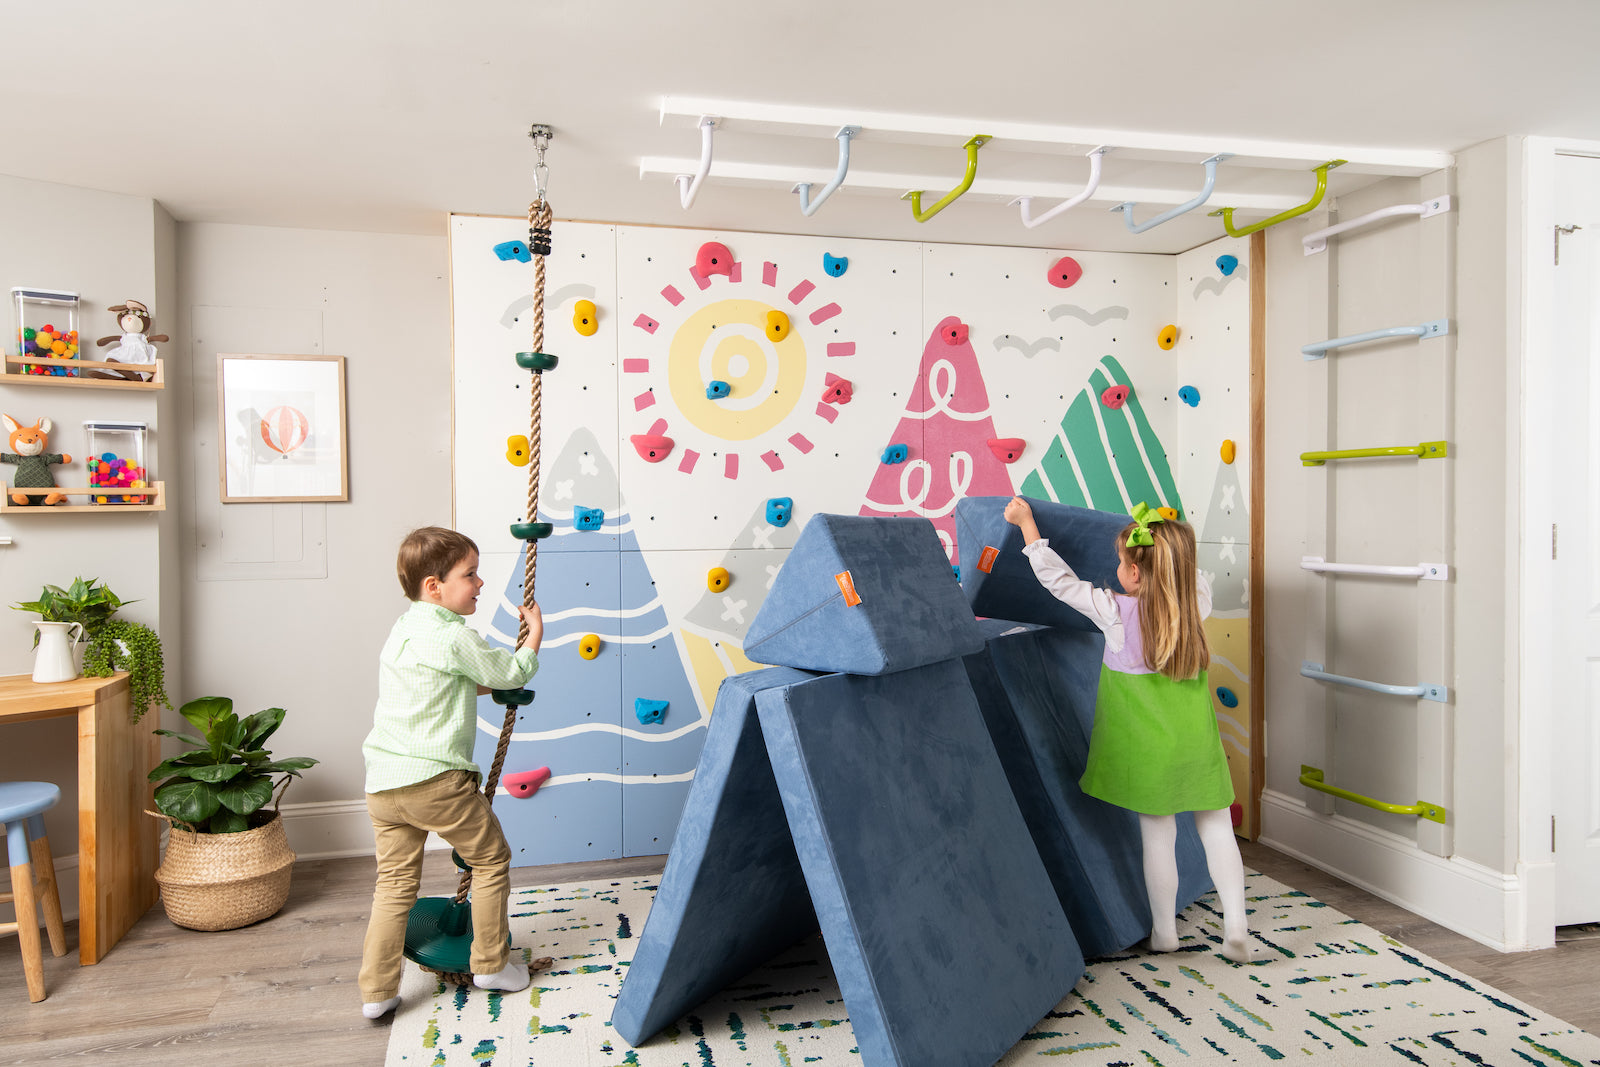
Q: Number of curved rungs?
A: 12